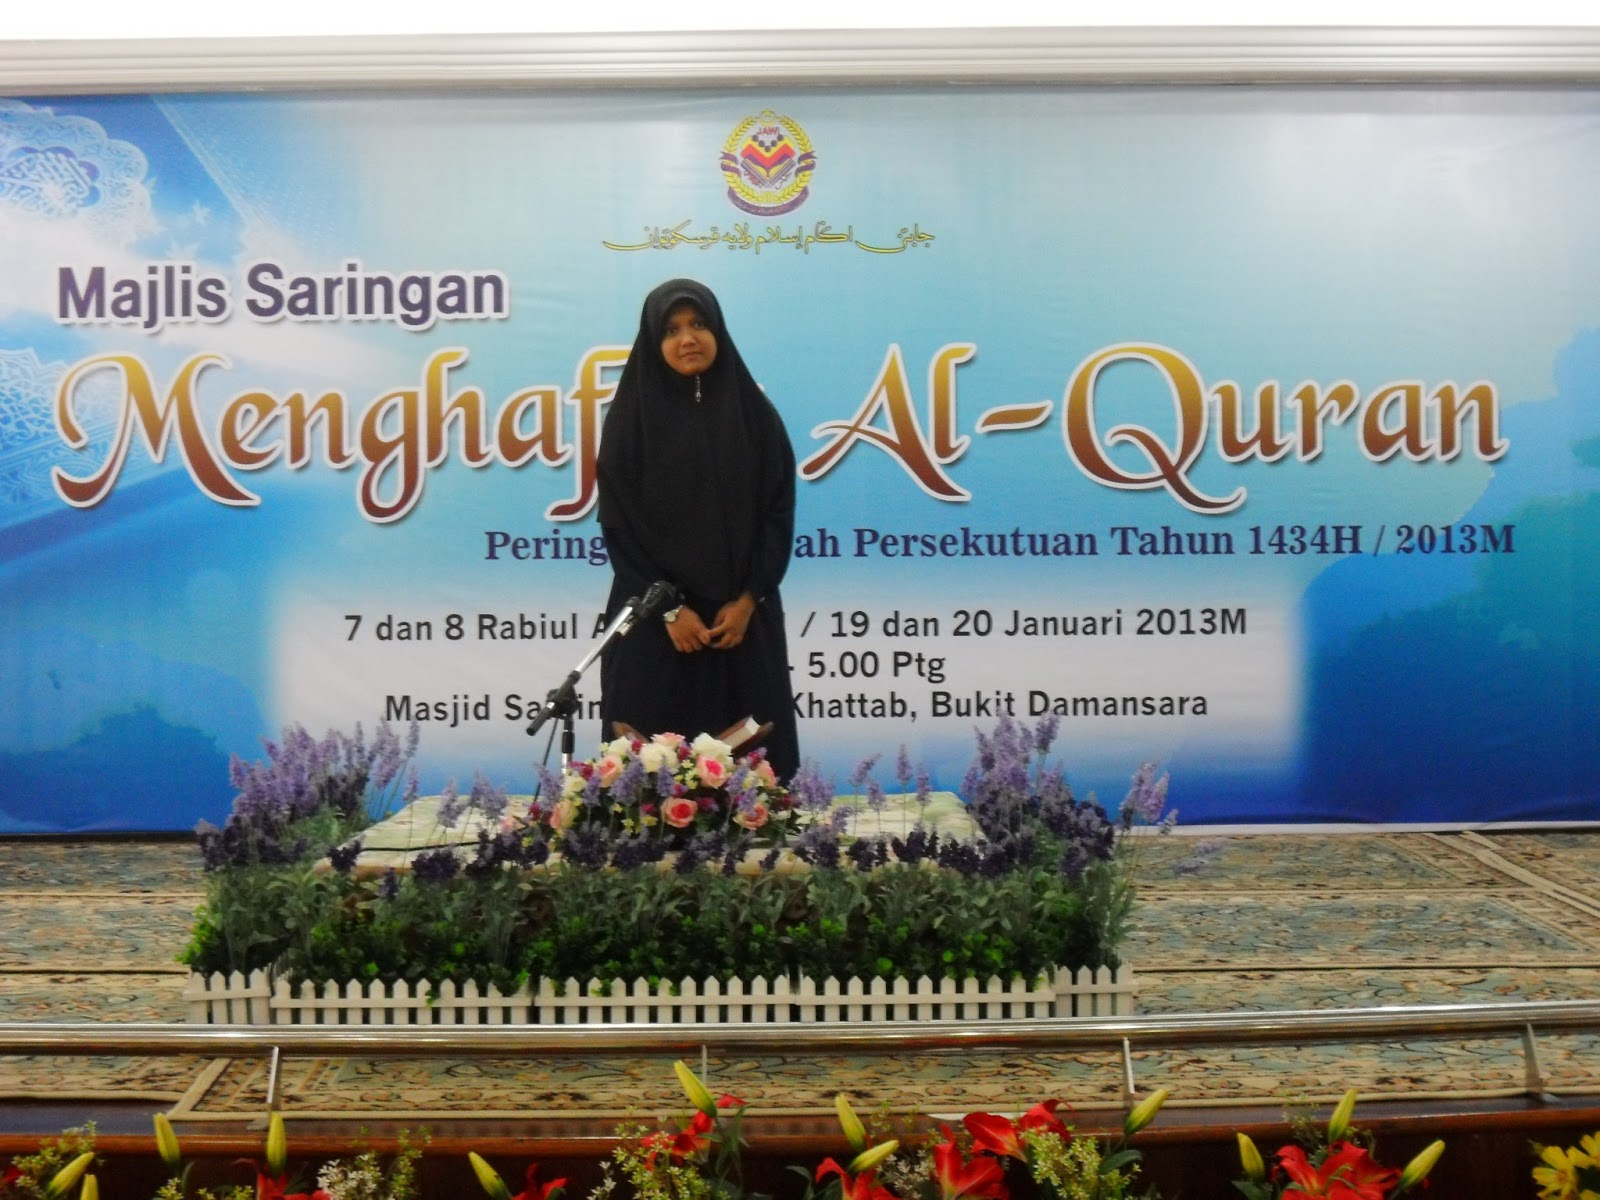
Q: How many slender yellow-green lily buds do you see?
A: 12